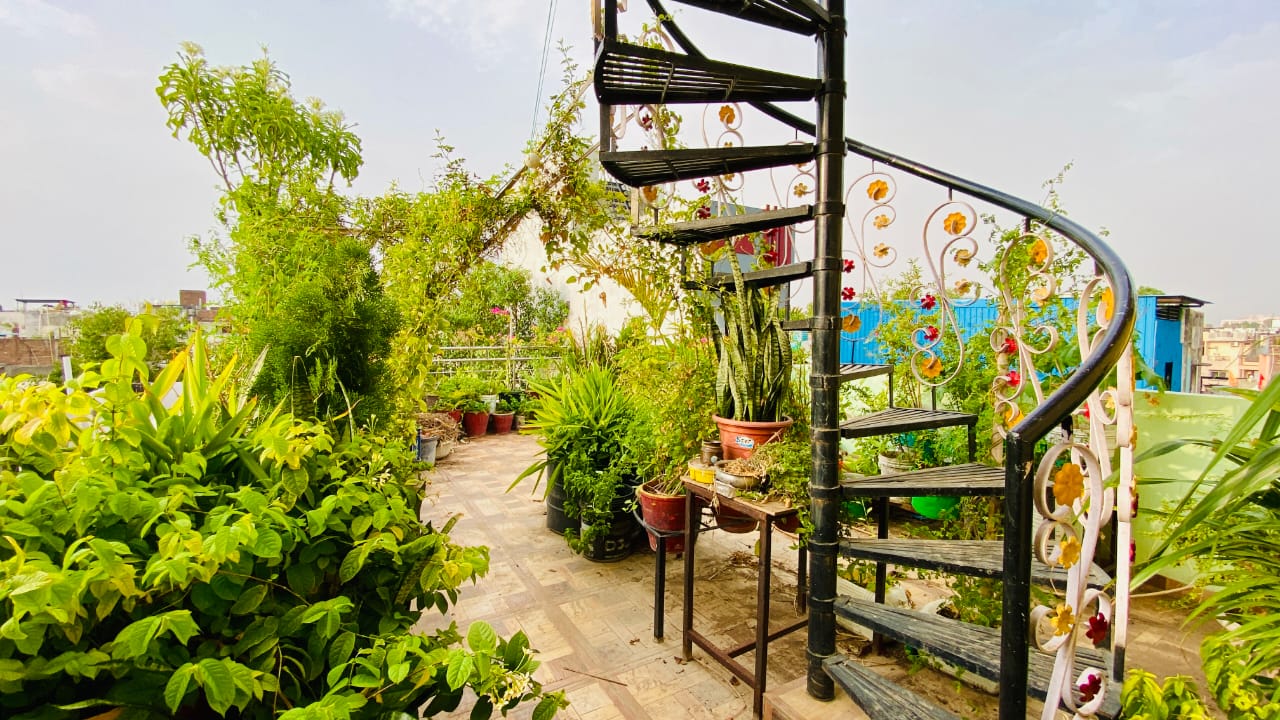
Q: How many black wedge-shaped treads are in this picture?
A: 12